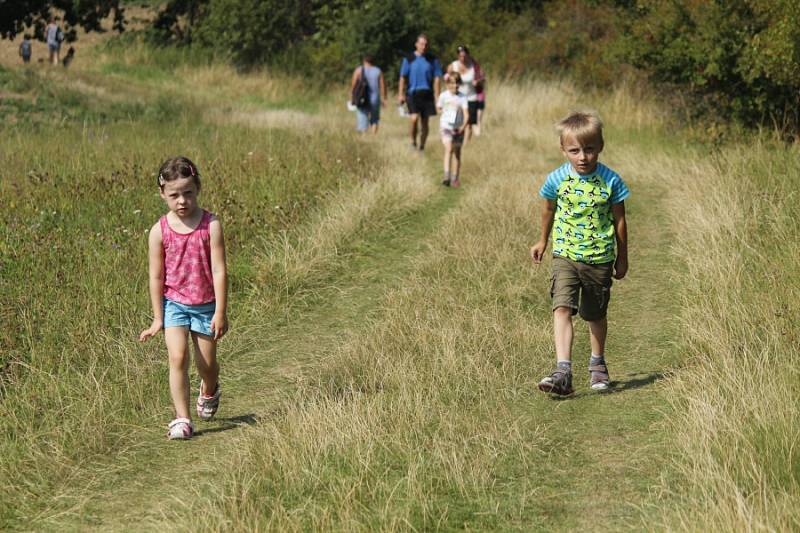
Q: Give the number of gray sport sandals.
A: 2